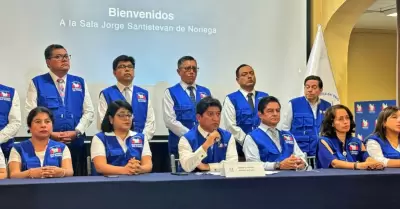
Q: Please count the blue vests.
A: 12